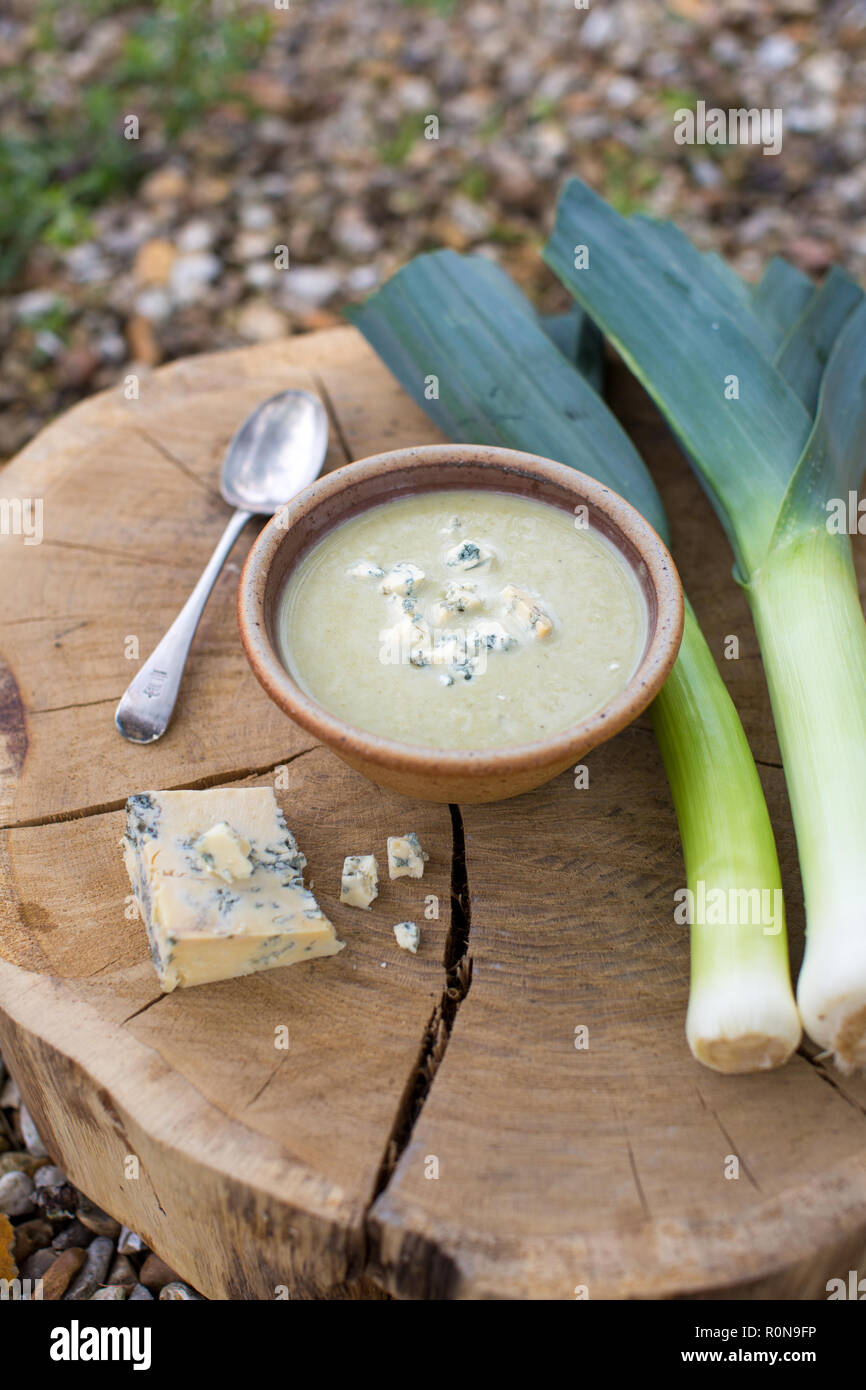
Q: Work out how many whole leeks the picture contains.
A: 2